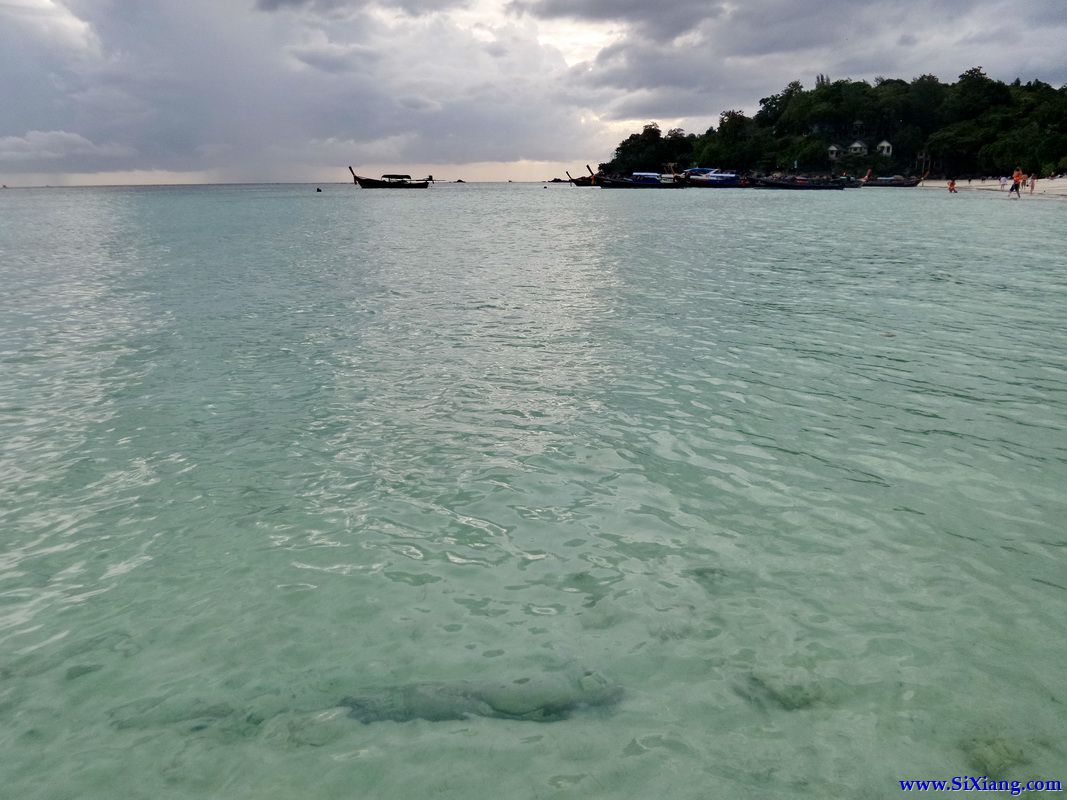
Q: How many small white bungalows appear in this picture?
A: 3